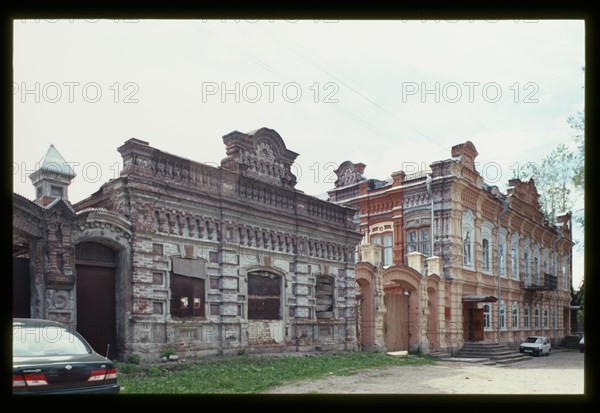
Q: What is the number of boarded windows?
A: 3